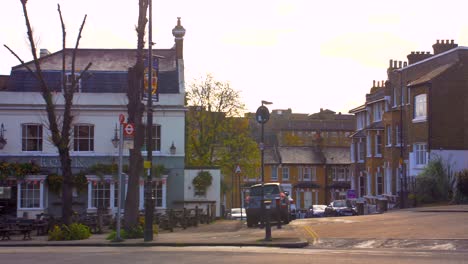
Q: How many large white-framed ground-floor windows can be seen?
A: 3